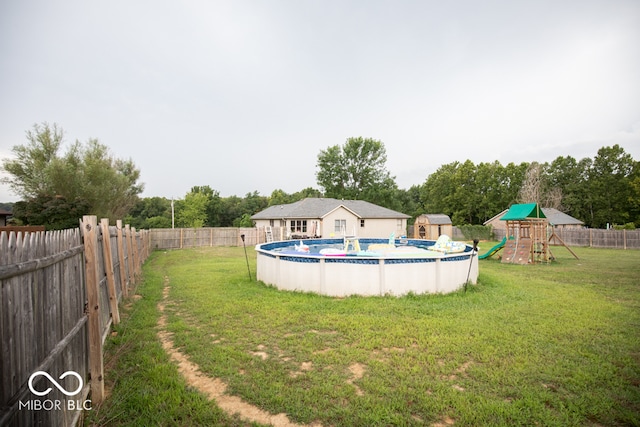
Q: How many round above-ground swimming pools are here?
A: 1